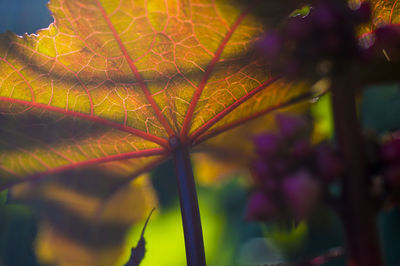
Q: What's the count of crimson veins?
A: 6